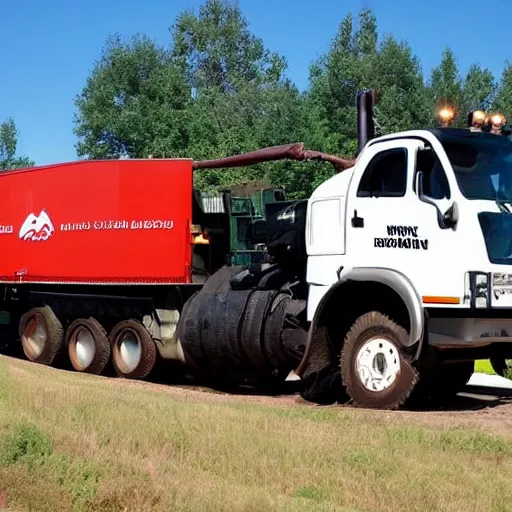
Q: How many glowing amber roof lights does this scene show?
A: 3